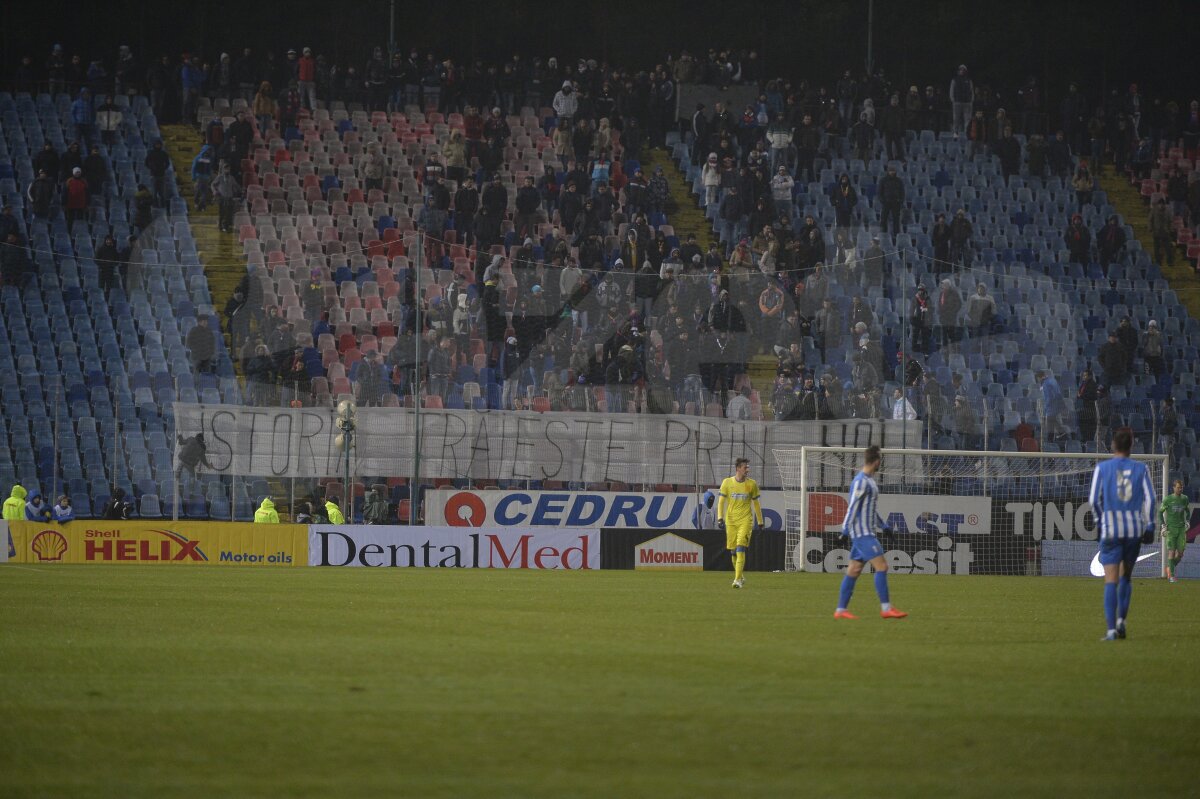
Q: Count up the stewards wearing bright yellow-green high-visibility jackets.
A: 3